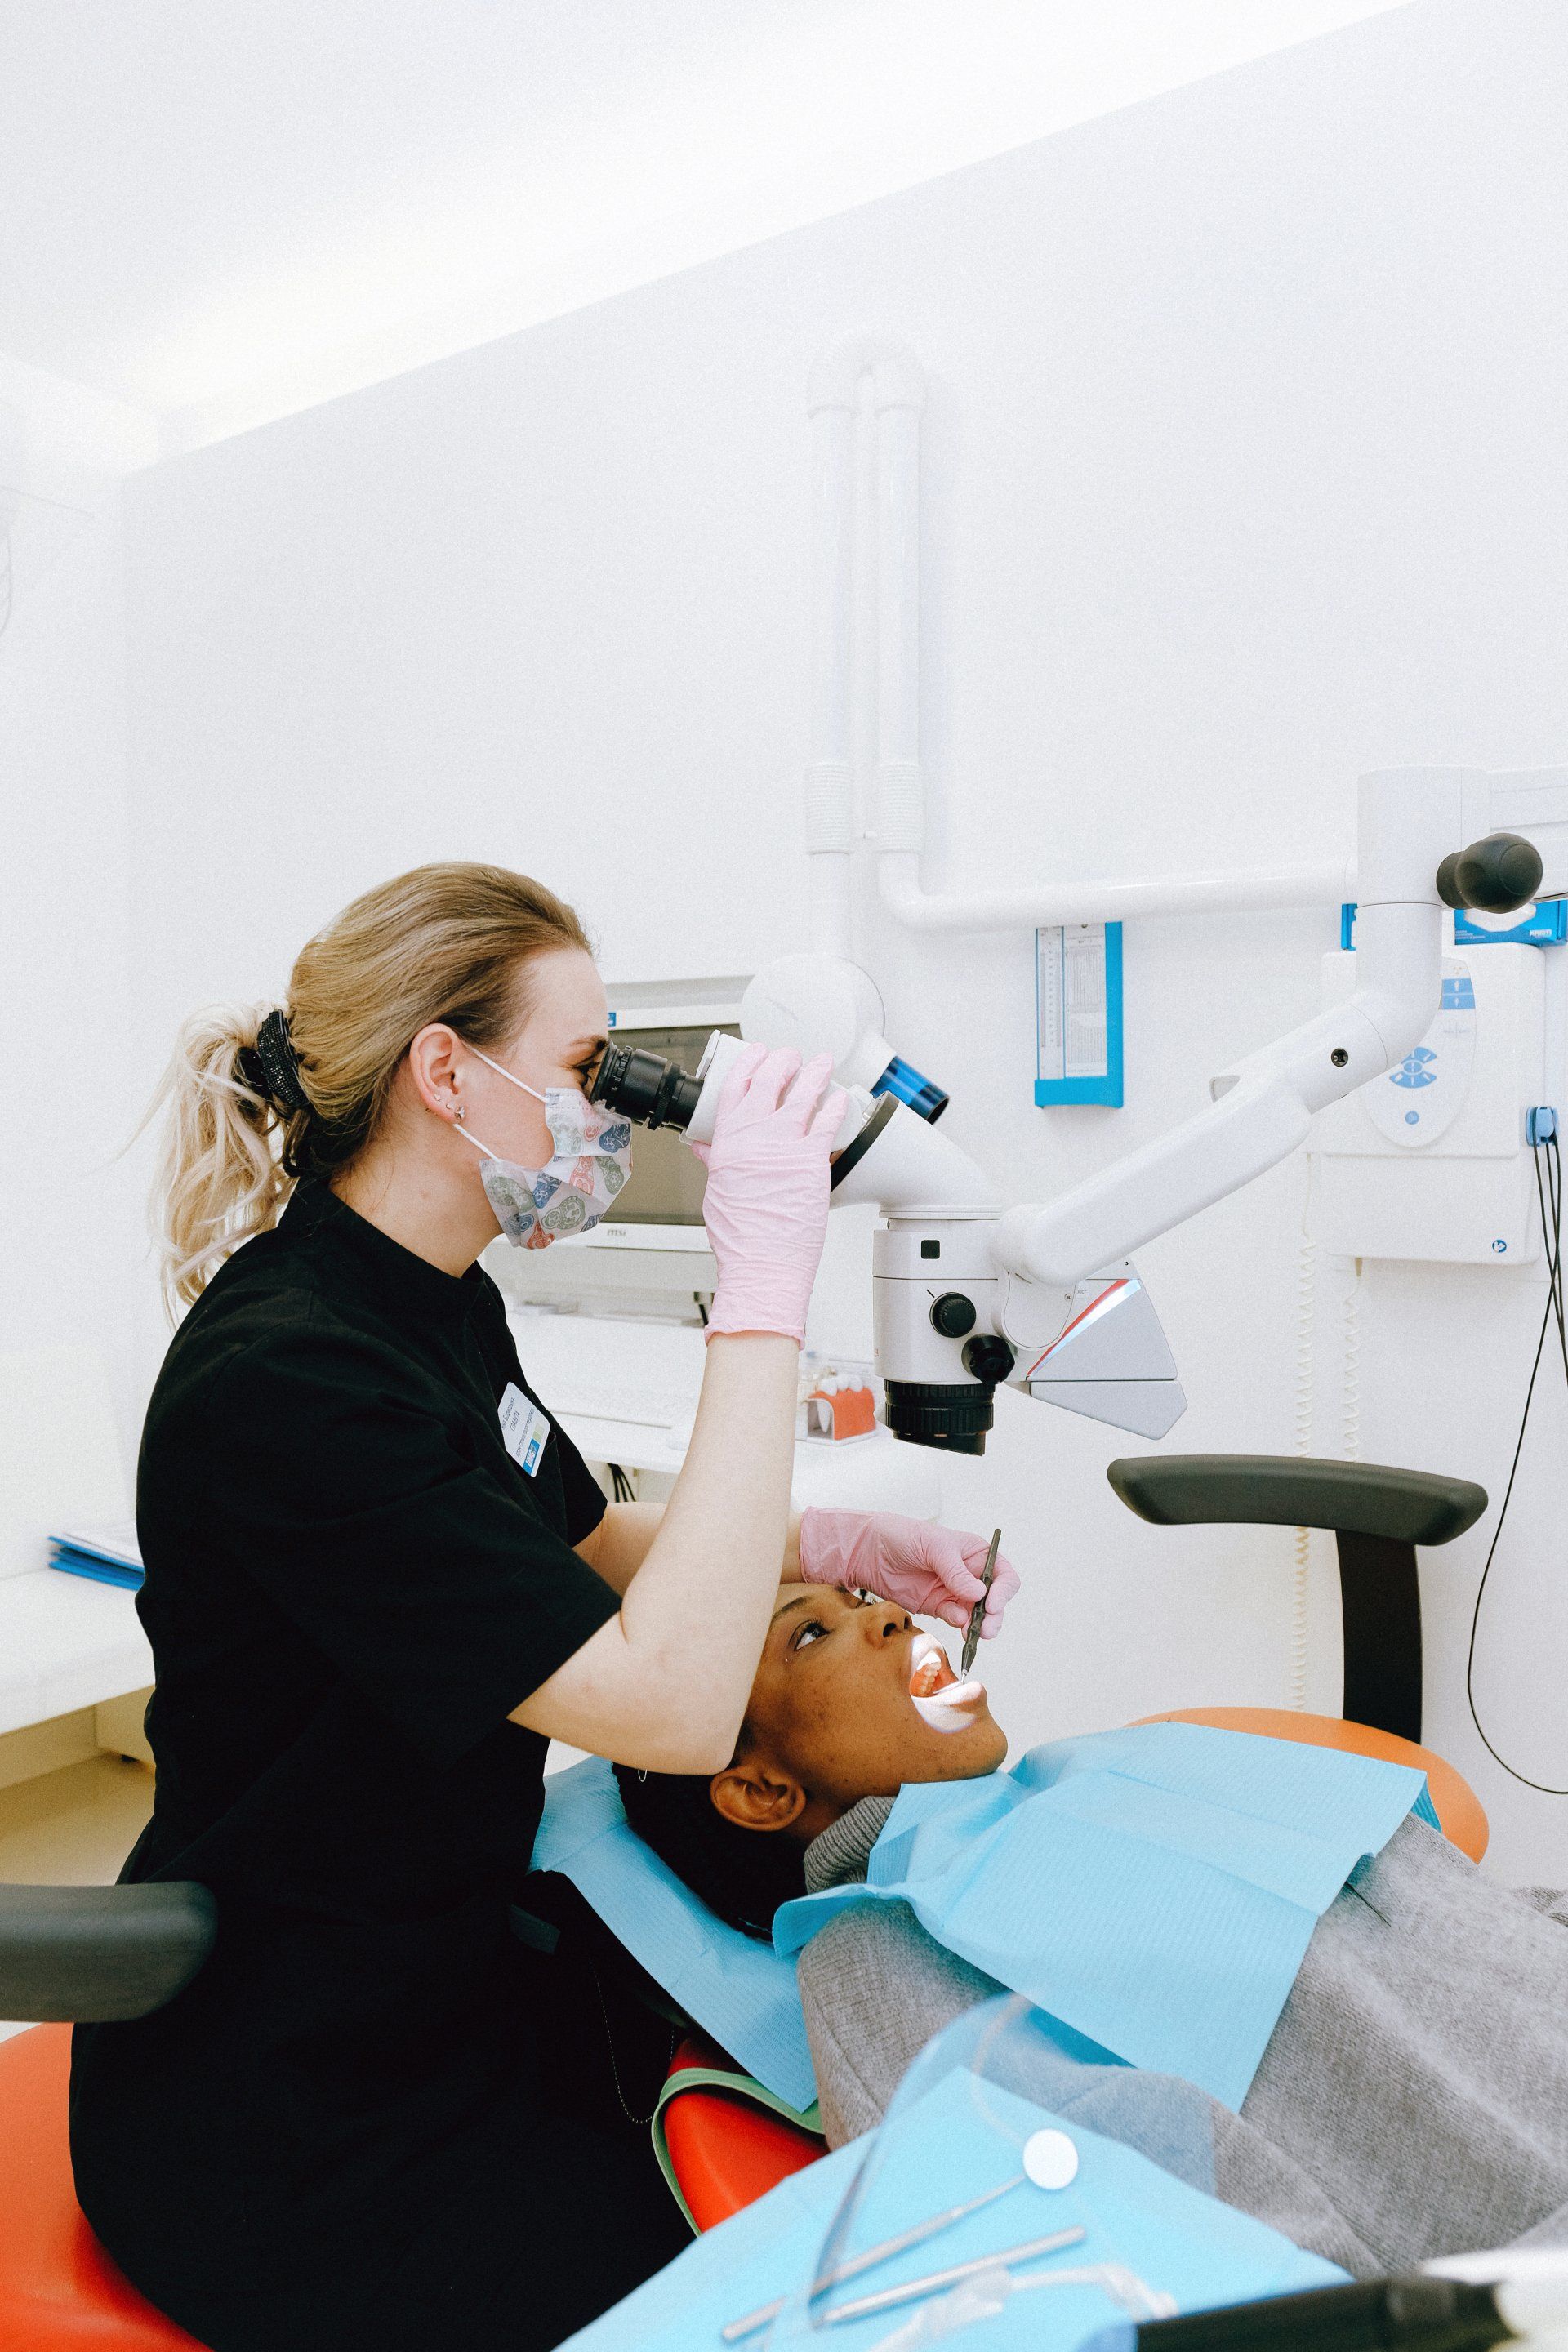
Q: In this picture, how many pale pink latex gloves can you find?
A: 2